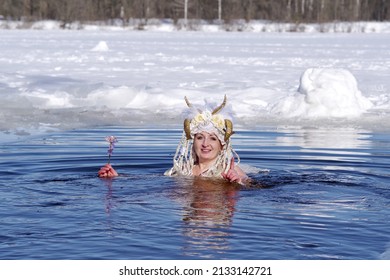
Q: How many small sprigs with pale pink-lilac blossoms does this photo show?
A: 1